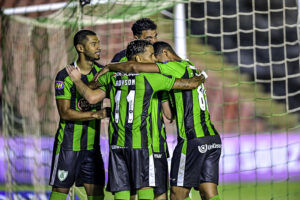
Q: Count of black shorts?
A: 4